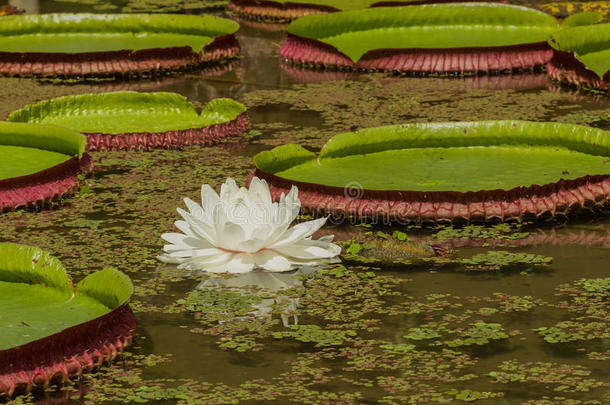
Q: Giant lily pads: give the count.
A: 8